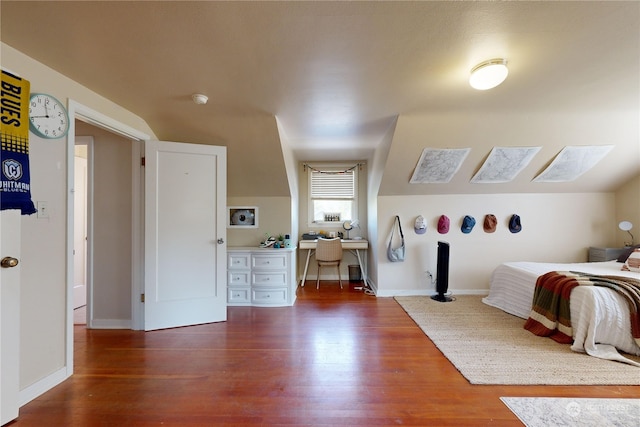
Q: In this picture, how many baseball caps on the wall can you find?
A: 5